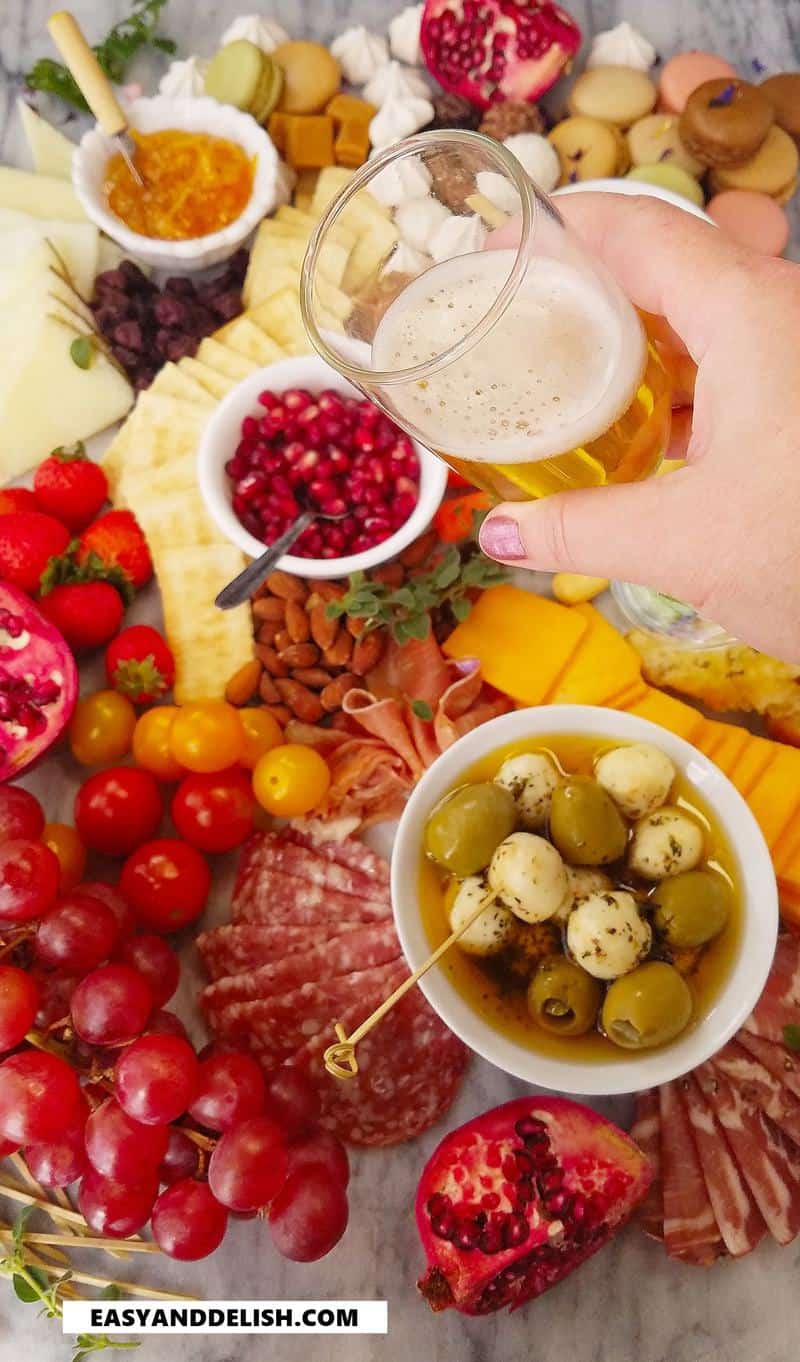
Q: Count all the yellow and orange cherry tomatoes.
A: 6